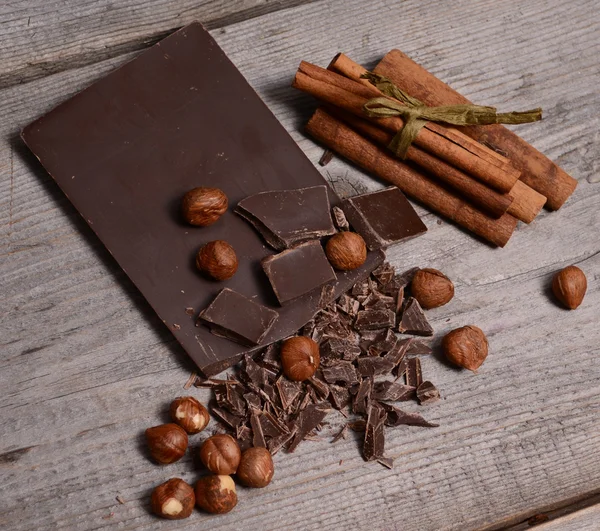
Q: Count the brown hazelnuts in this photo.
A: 13